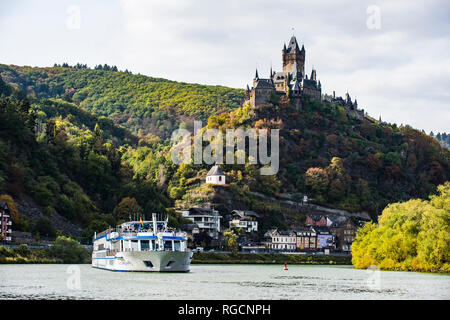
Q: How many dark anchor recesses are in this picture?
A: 2